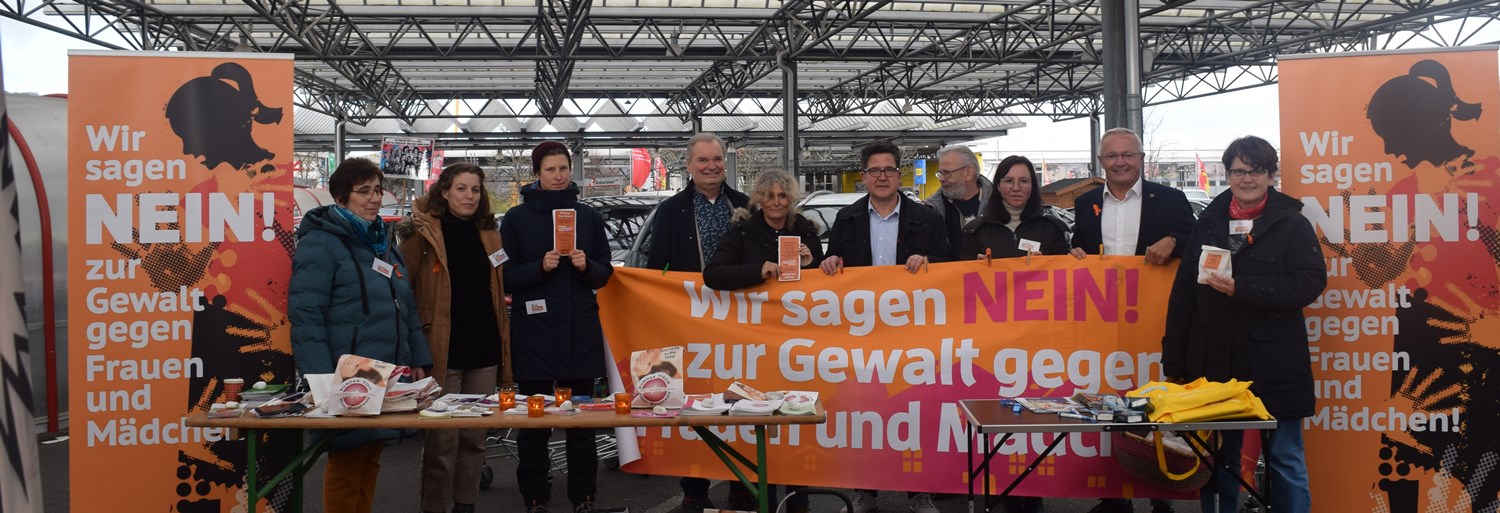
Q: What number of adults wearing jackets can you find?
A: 10